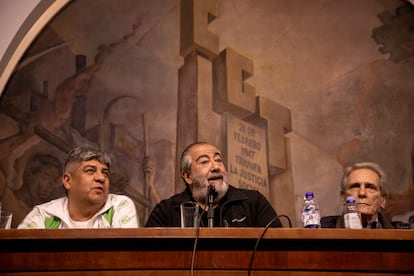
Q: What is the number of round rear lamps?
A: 0